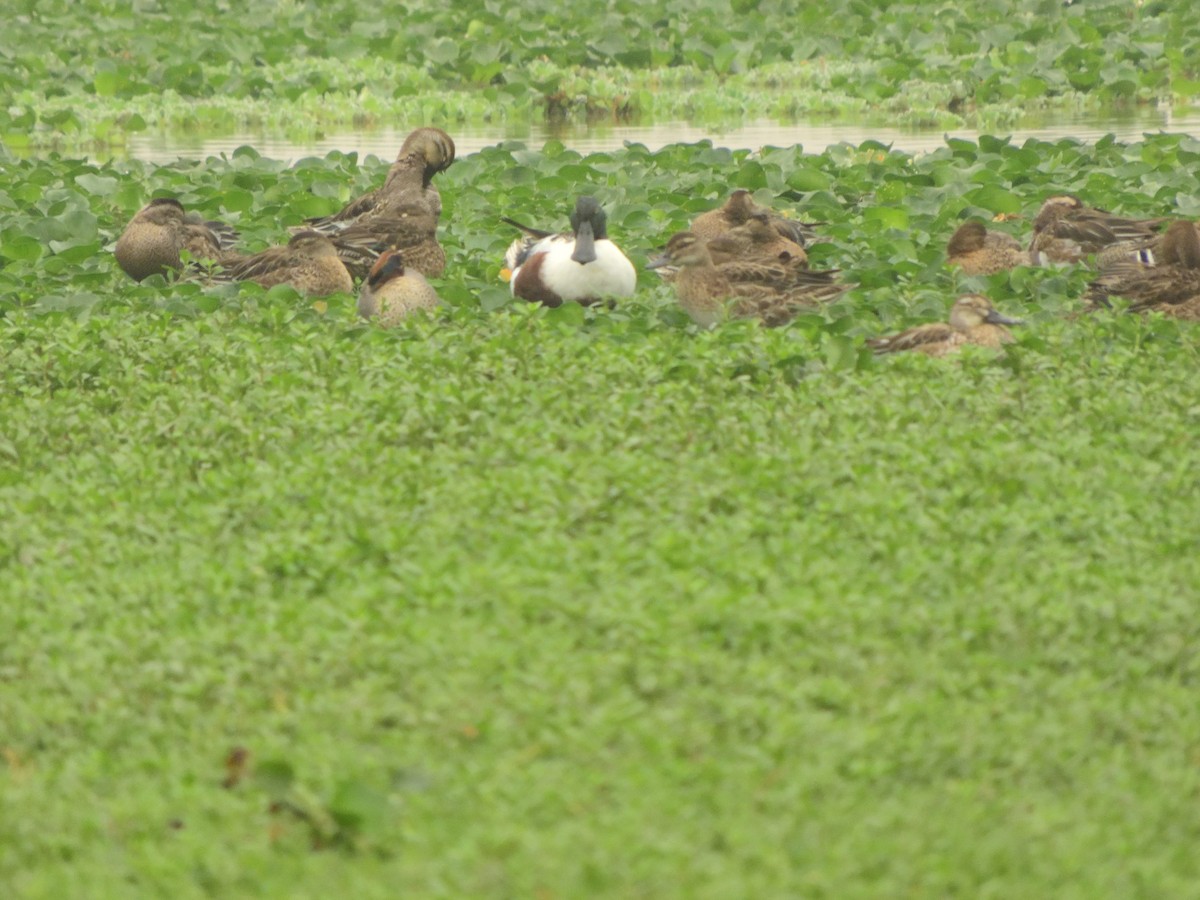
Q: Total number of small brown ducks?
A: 12